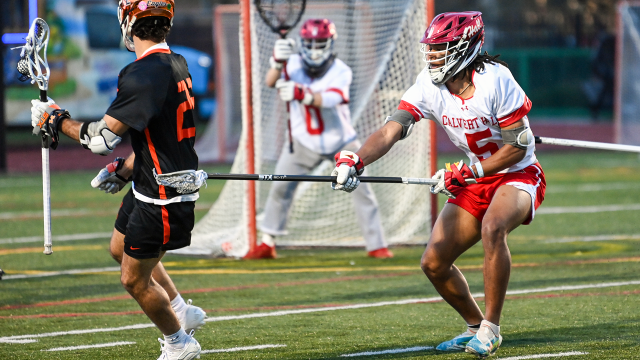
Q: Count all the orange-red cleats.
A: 2